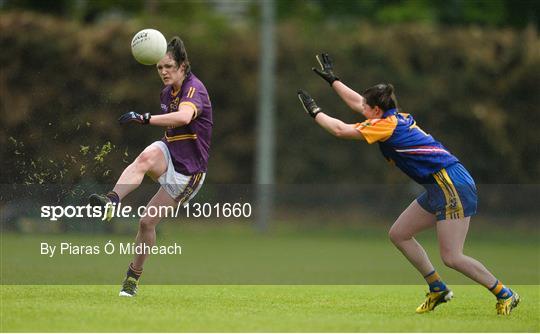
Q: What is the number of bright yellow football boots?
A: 2